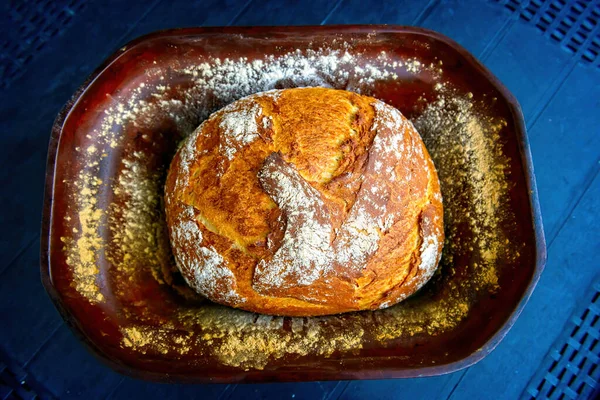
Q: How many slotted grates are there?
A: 4